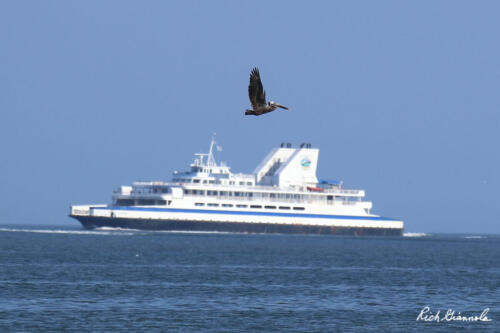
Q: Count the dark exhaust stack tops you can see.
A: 4